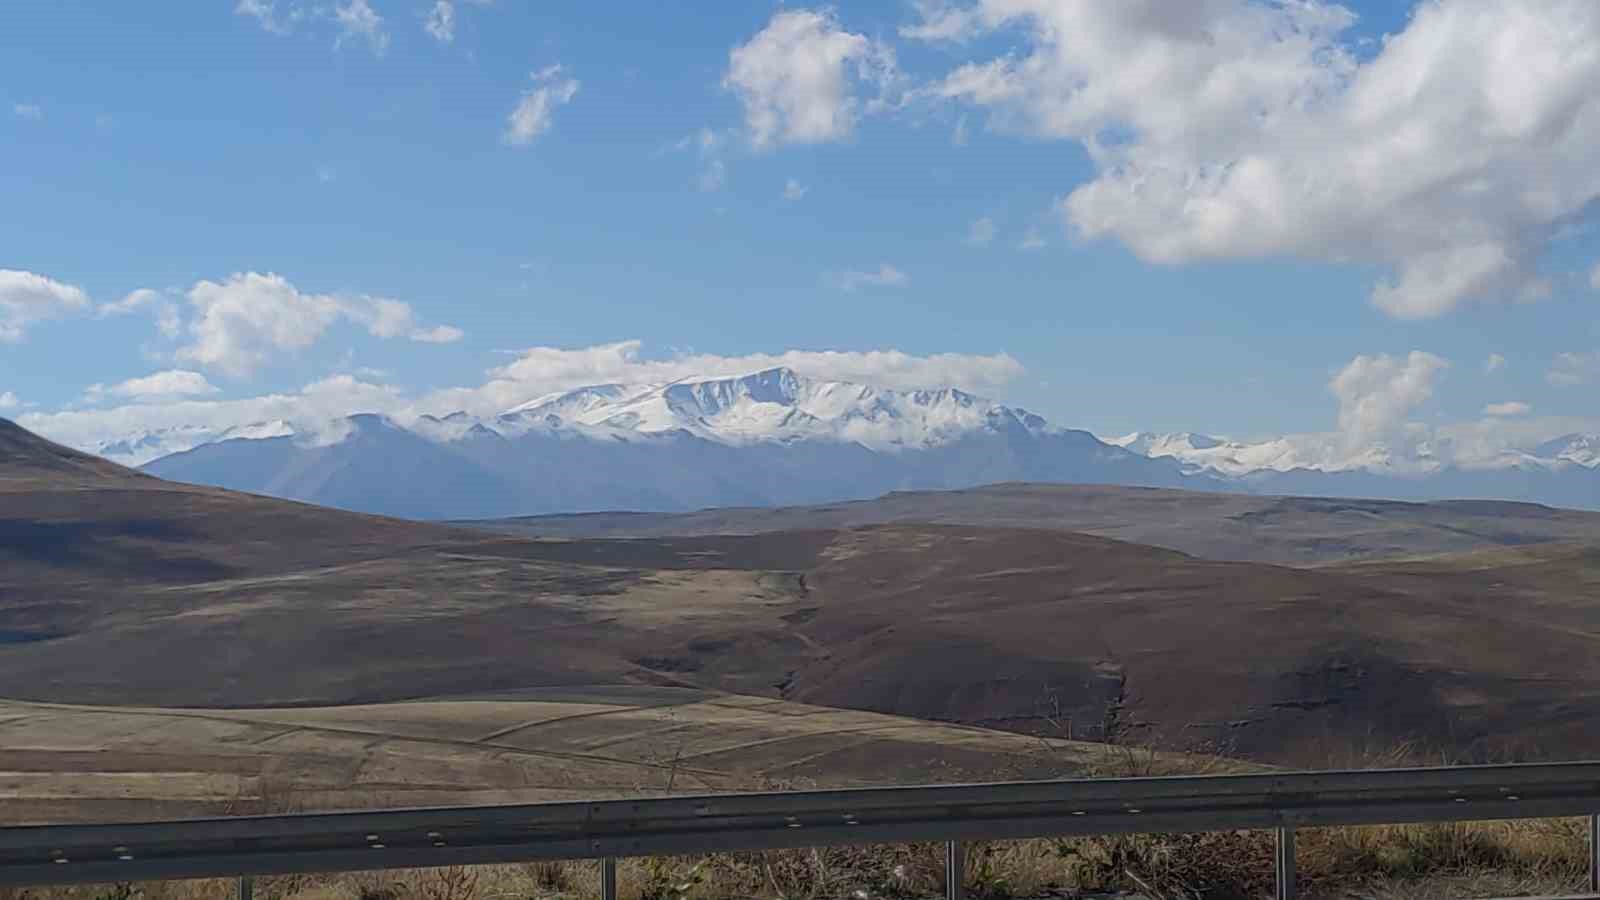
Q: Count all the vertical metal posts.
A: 5